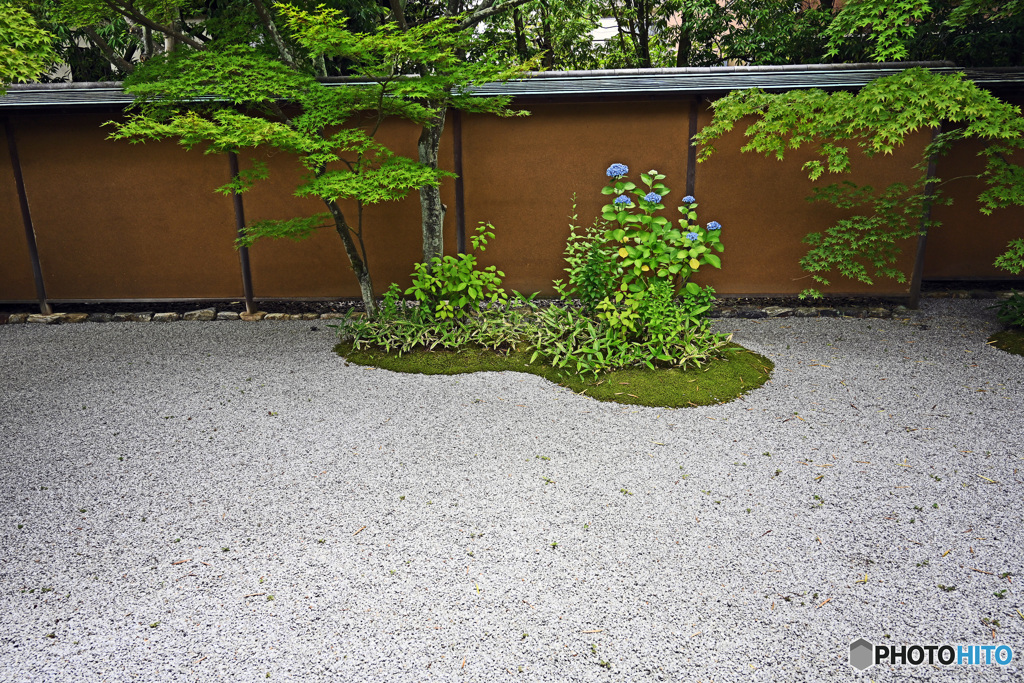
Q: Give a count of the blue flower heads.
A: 6